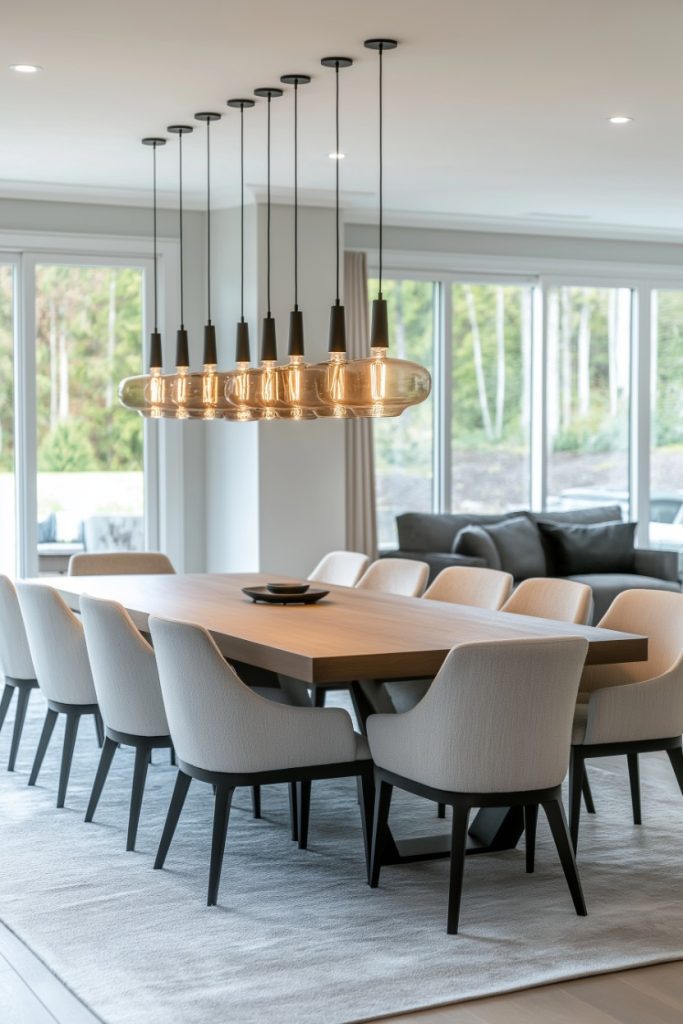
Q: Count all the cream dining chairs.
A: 11